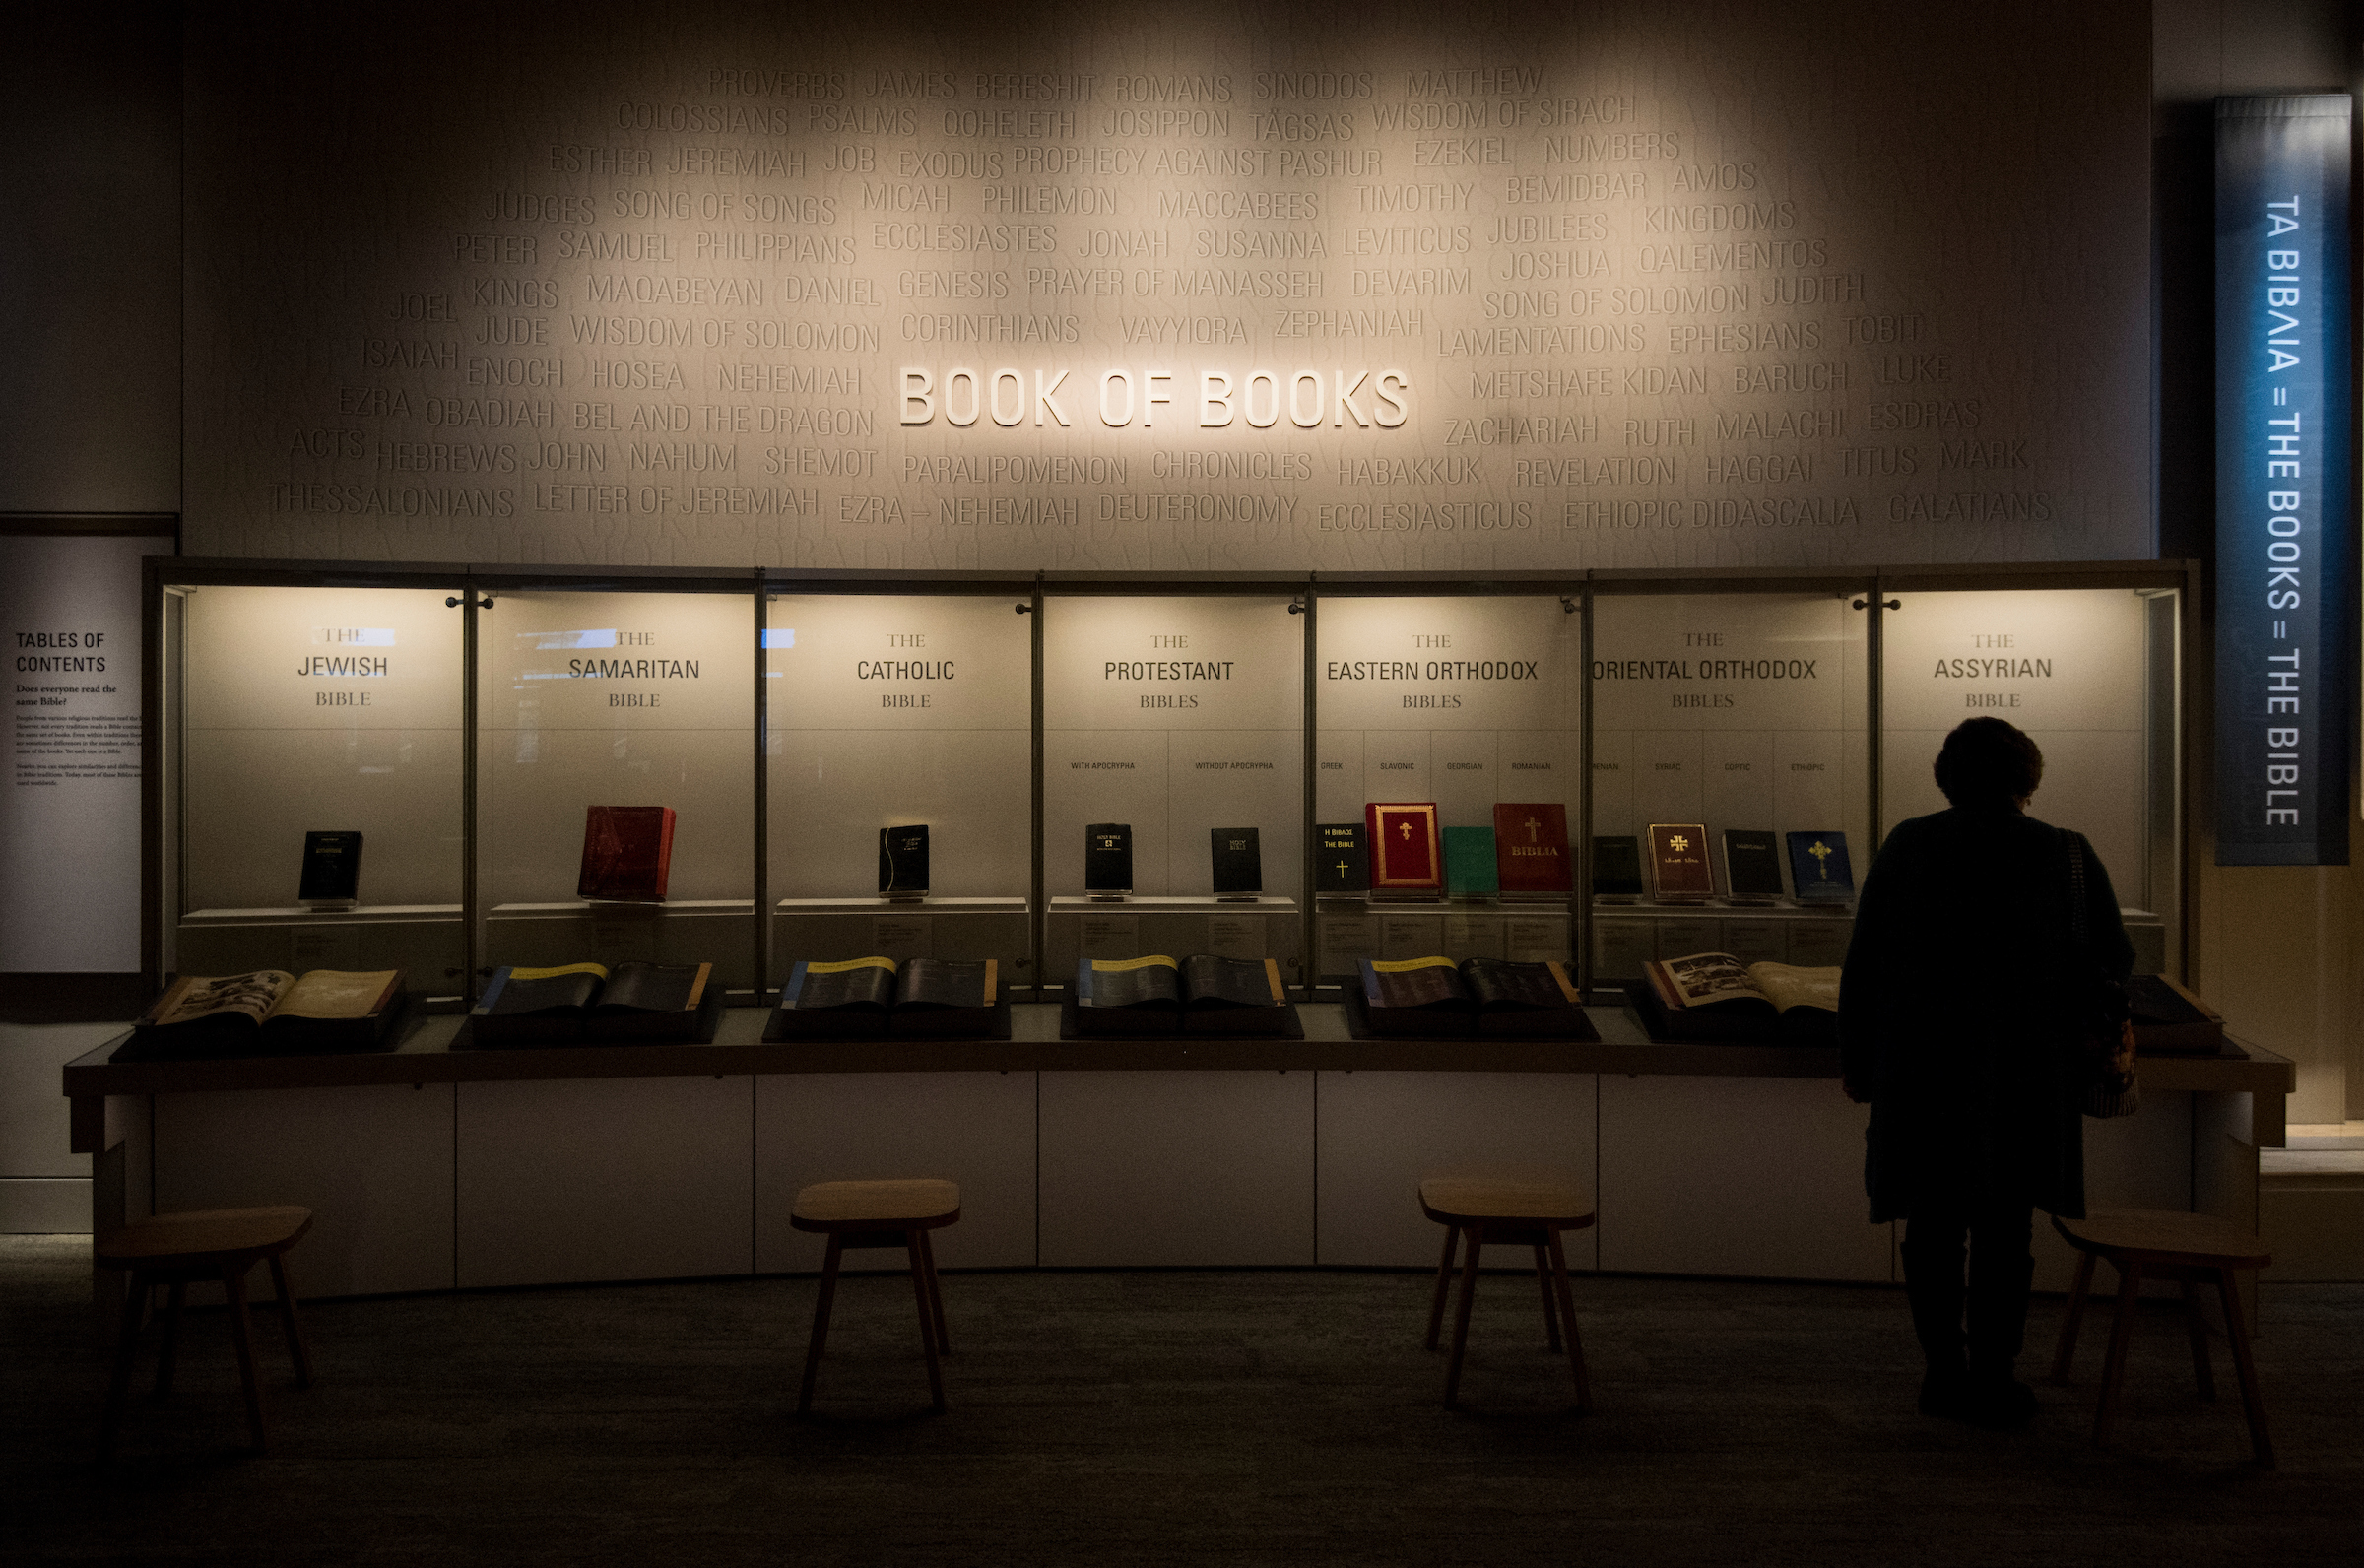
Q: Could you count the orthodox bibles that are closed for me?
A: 8